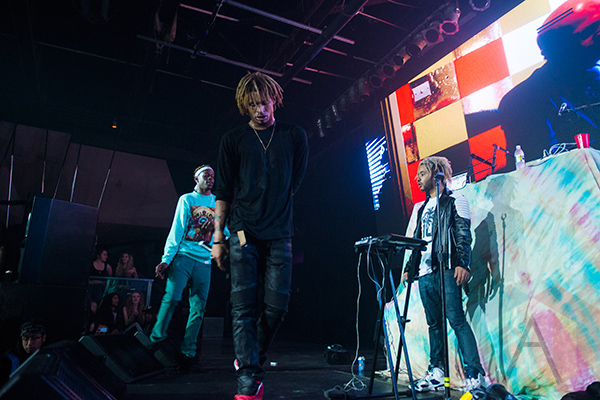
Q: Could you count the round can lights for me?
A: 13